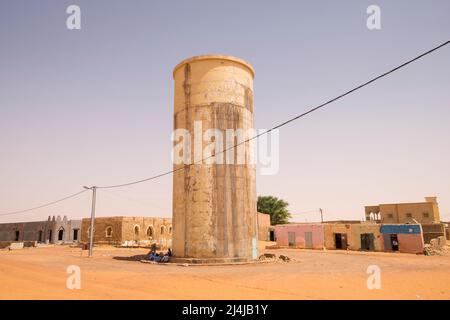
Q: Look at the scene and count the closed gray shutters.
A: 2